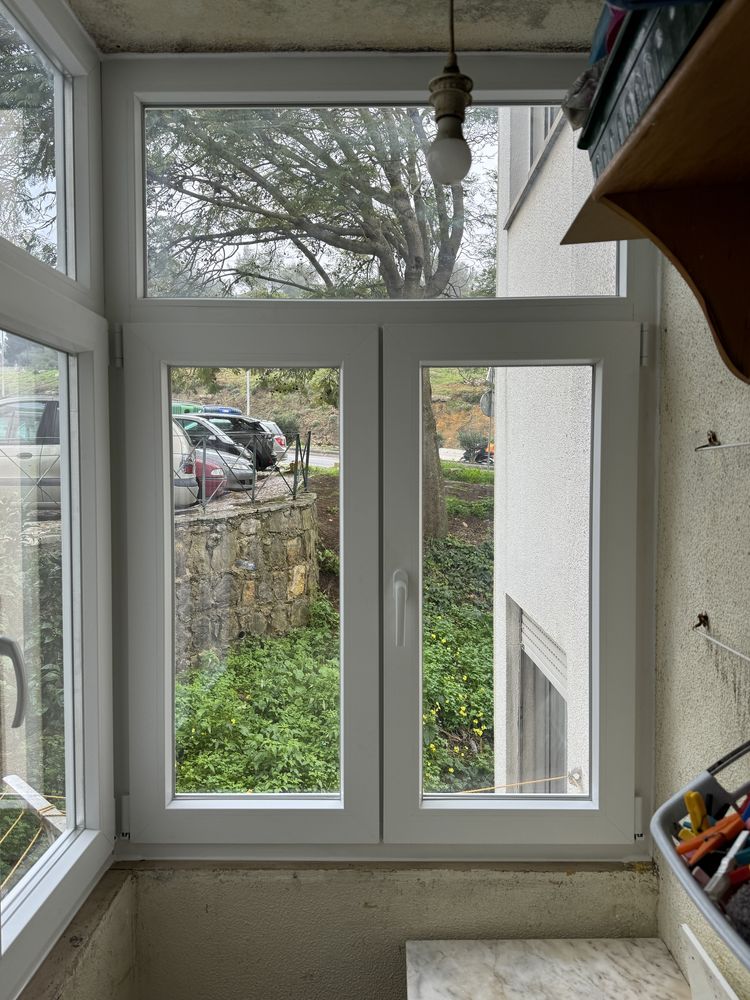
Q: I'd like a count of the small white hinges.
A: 4